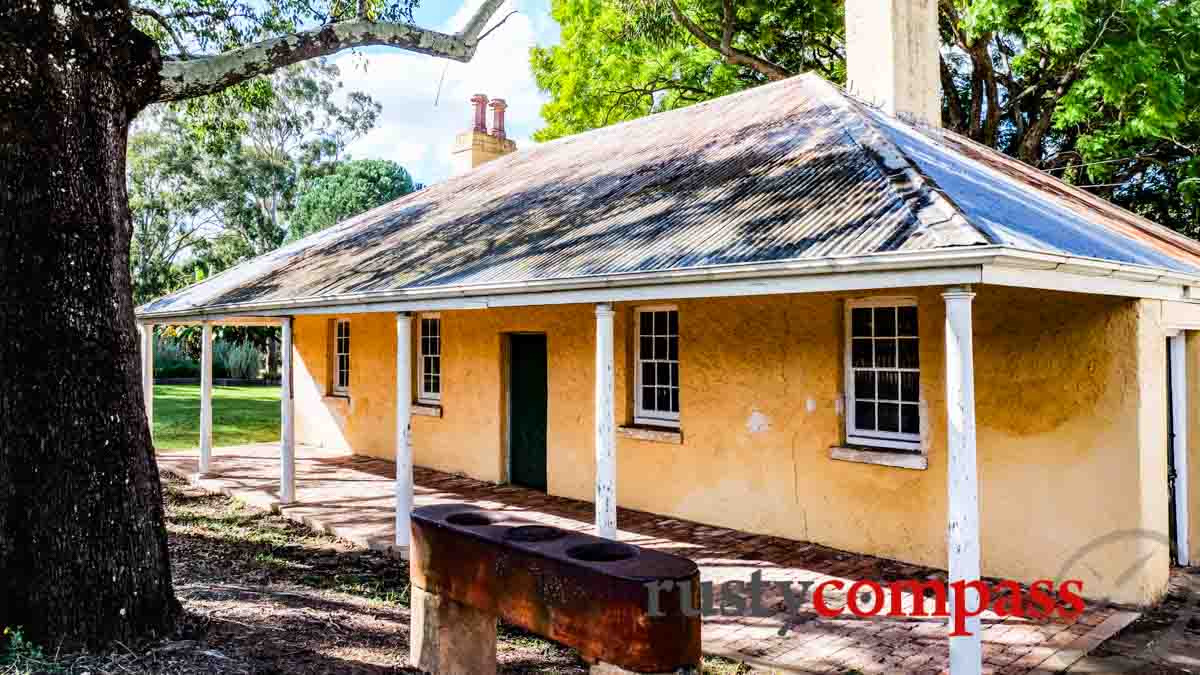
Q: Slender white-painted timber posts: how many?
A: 6